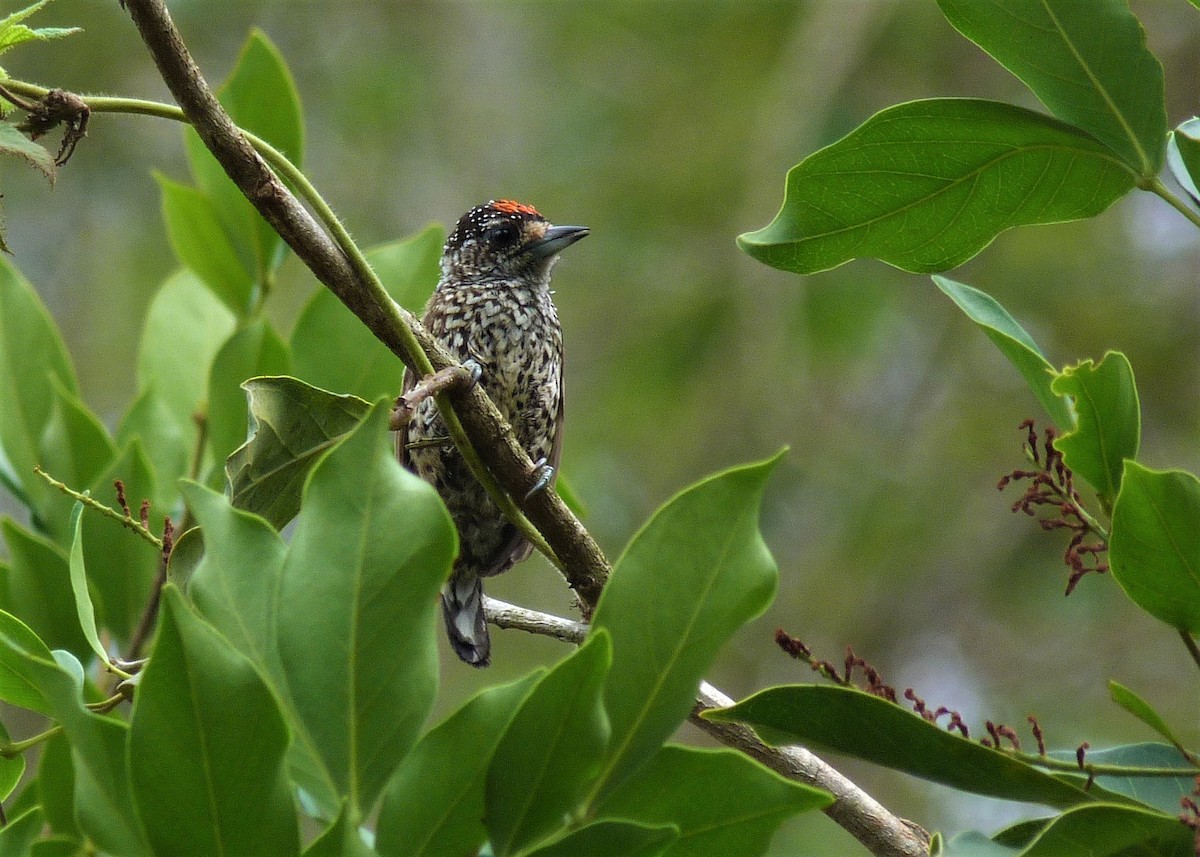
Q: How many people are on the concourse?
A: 0